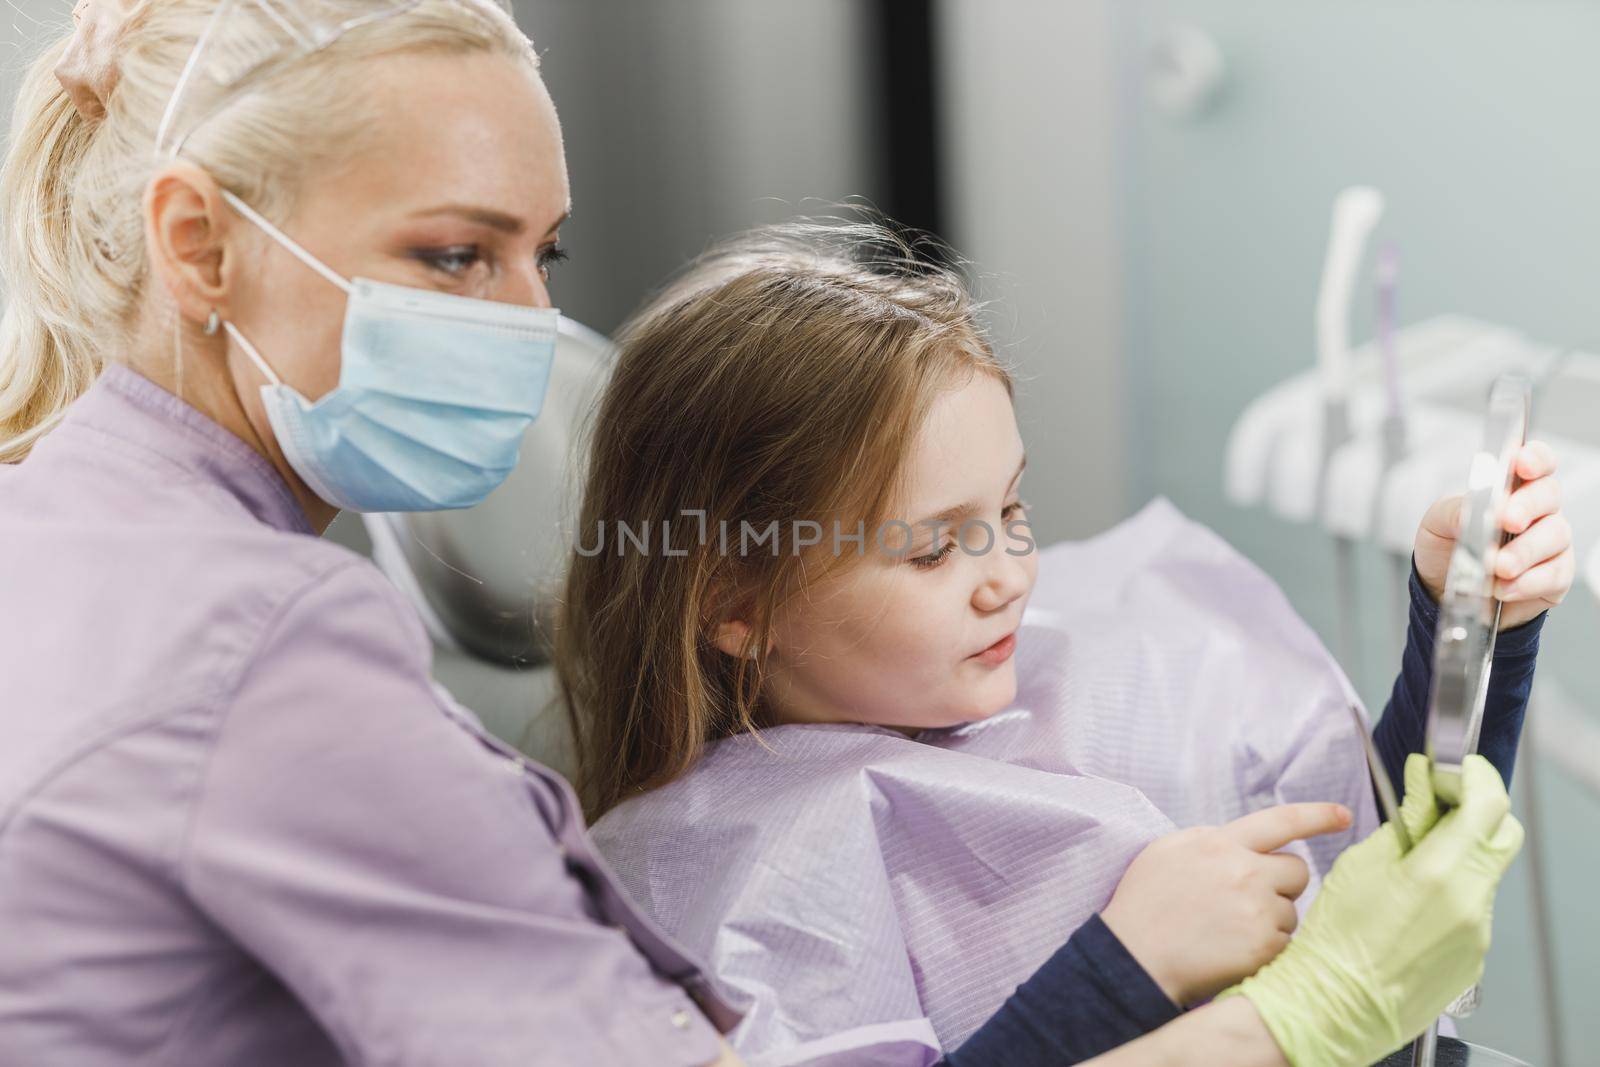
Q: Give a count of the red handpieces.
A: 0